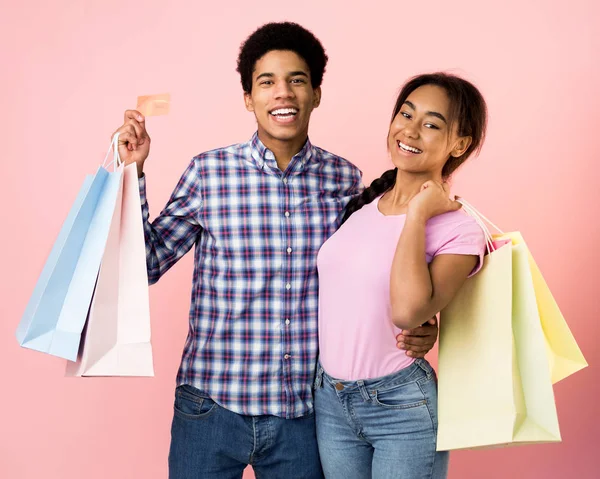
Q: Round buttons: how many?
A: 7